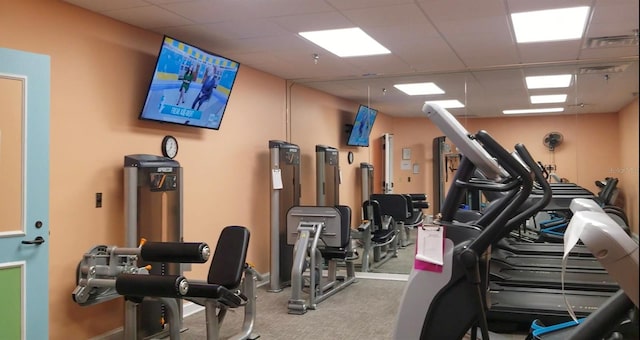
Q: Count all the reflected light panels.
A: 5